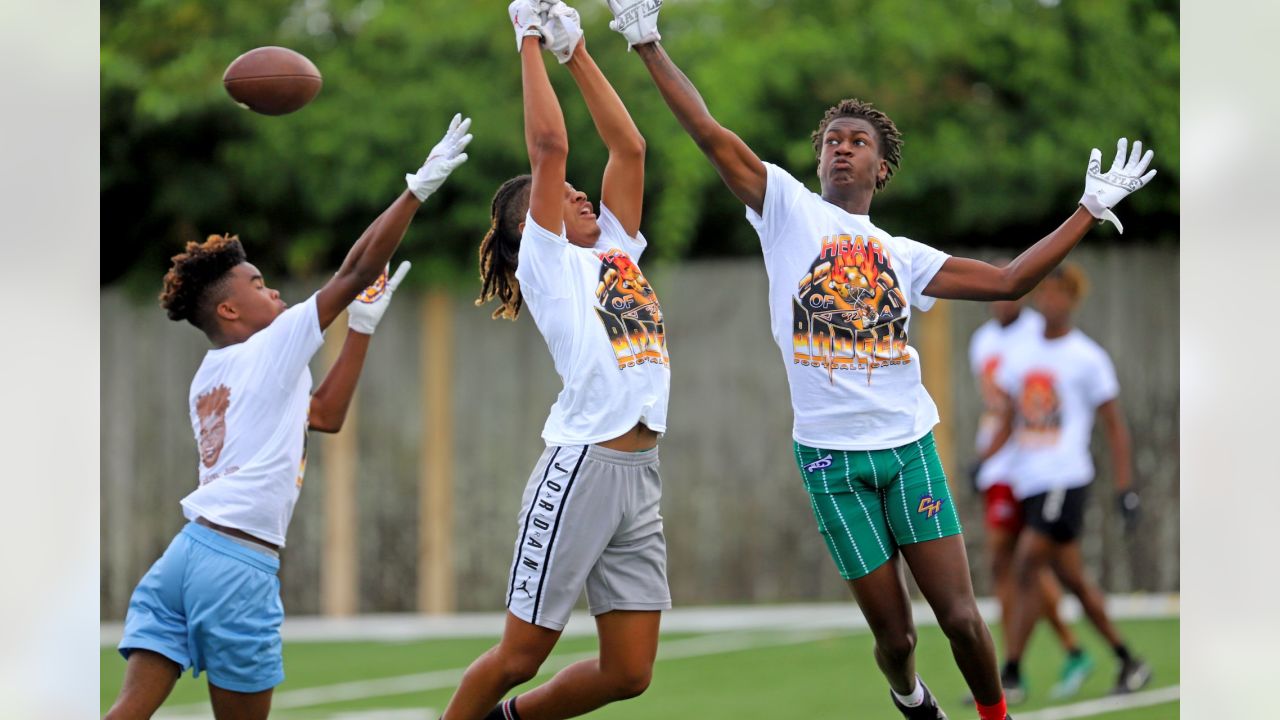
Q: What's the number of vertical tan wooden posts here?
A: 3